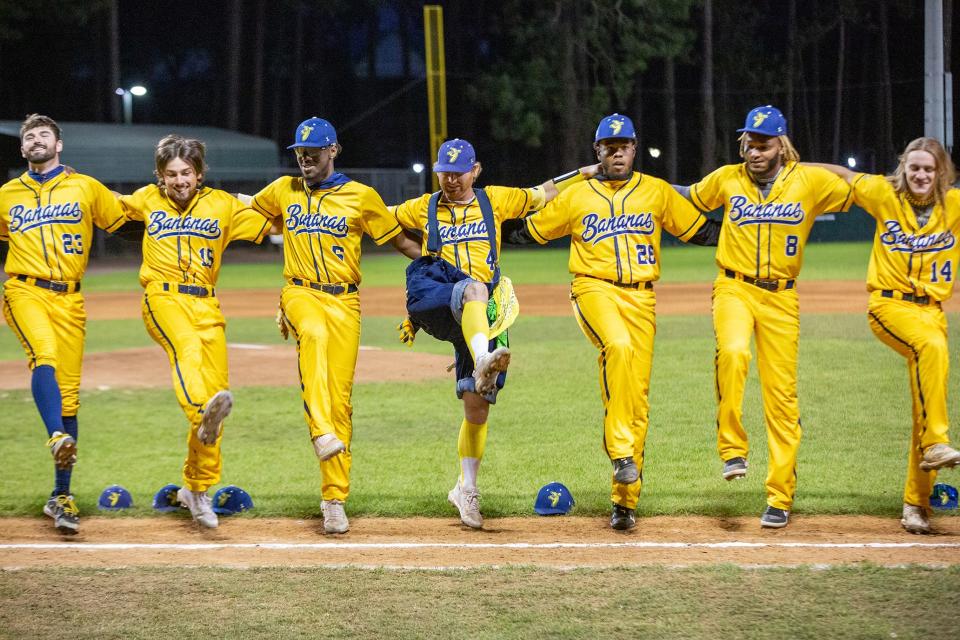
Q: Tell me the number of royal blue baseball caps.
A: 9